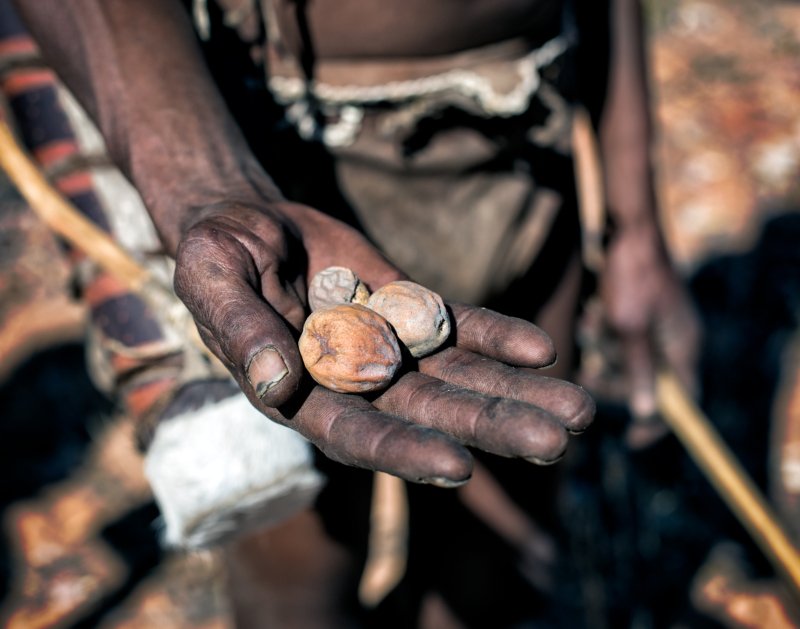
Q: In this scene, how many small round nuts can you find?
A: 3